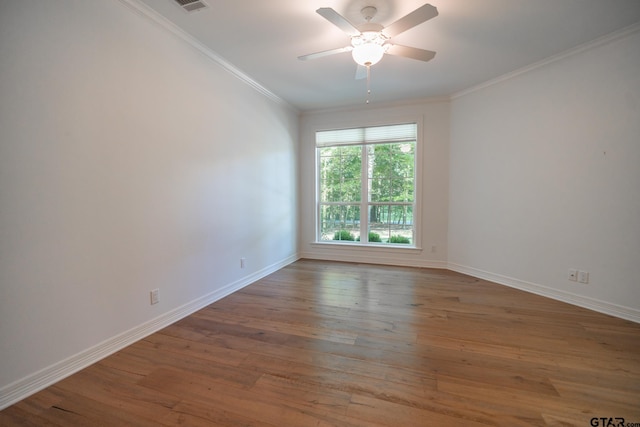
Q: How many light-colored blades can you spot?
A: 5